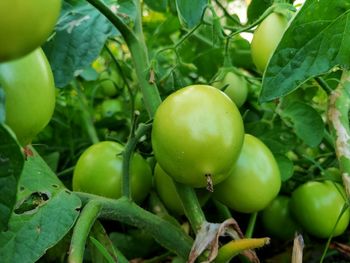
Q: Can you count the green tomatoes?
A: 10